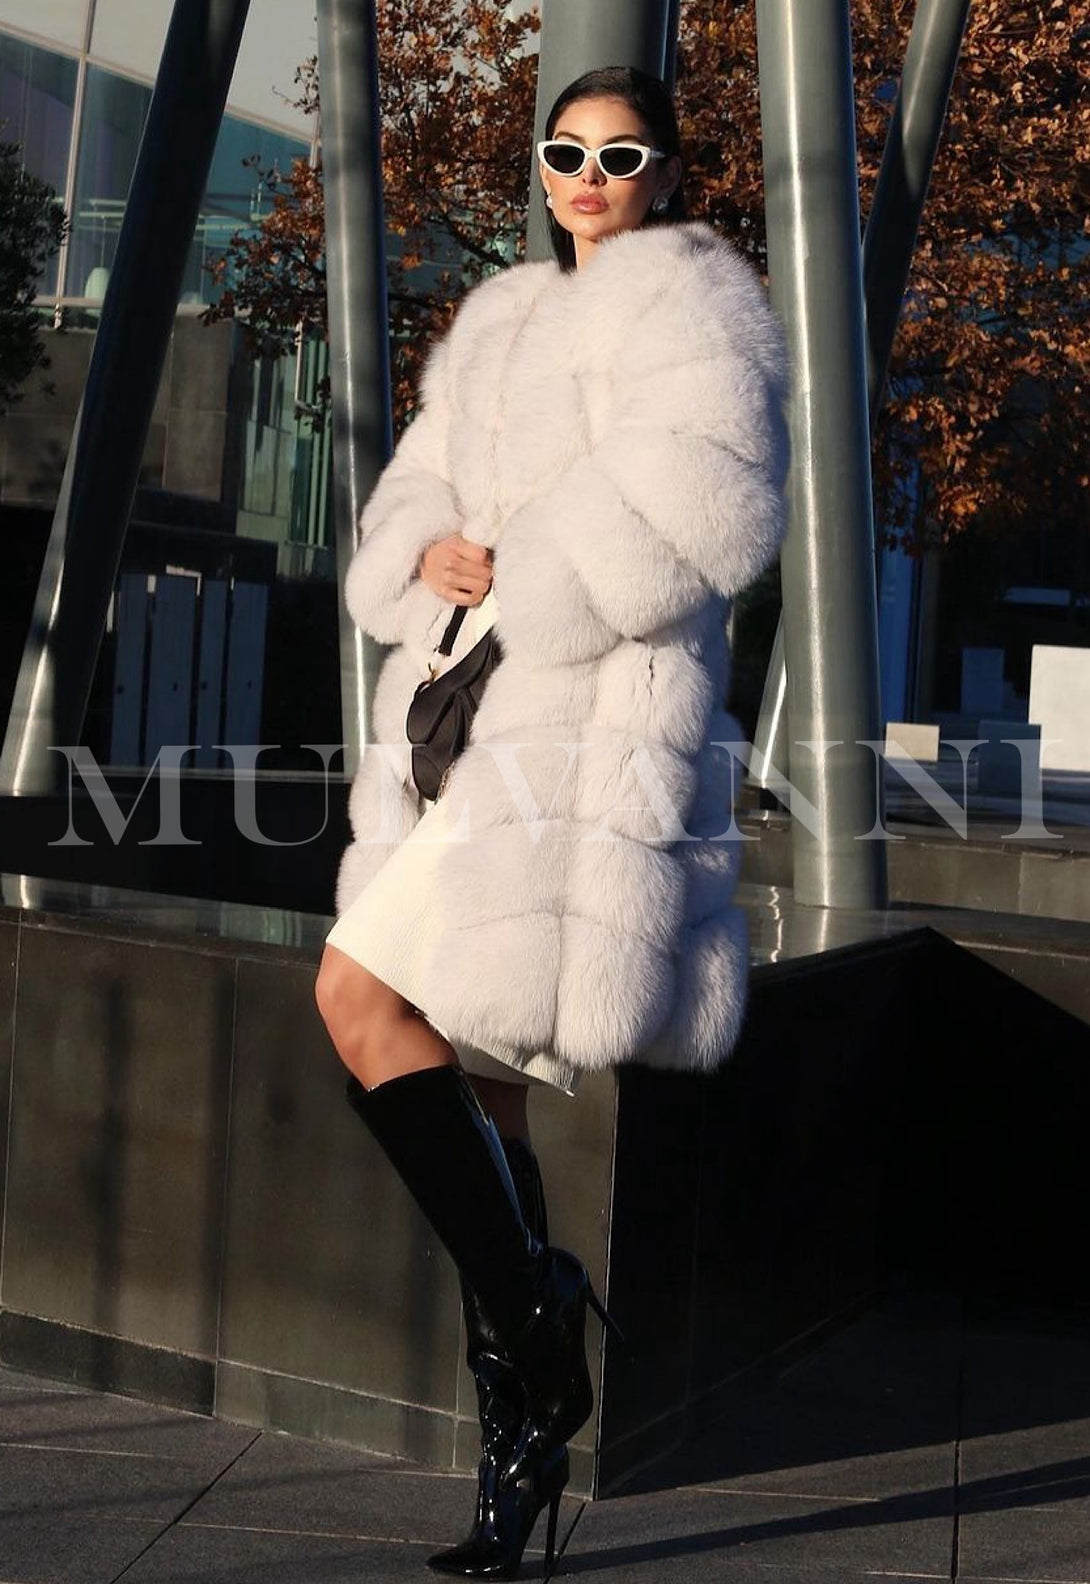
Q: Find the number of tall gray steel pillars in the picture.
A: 5